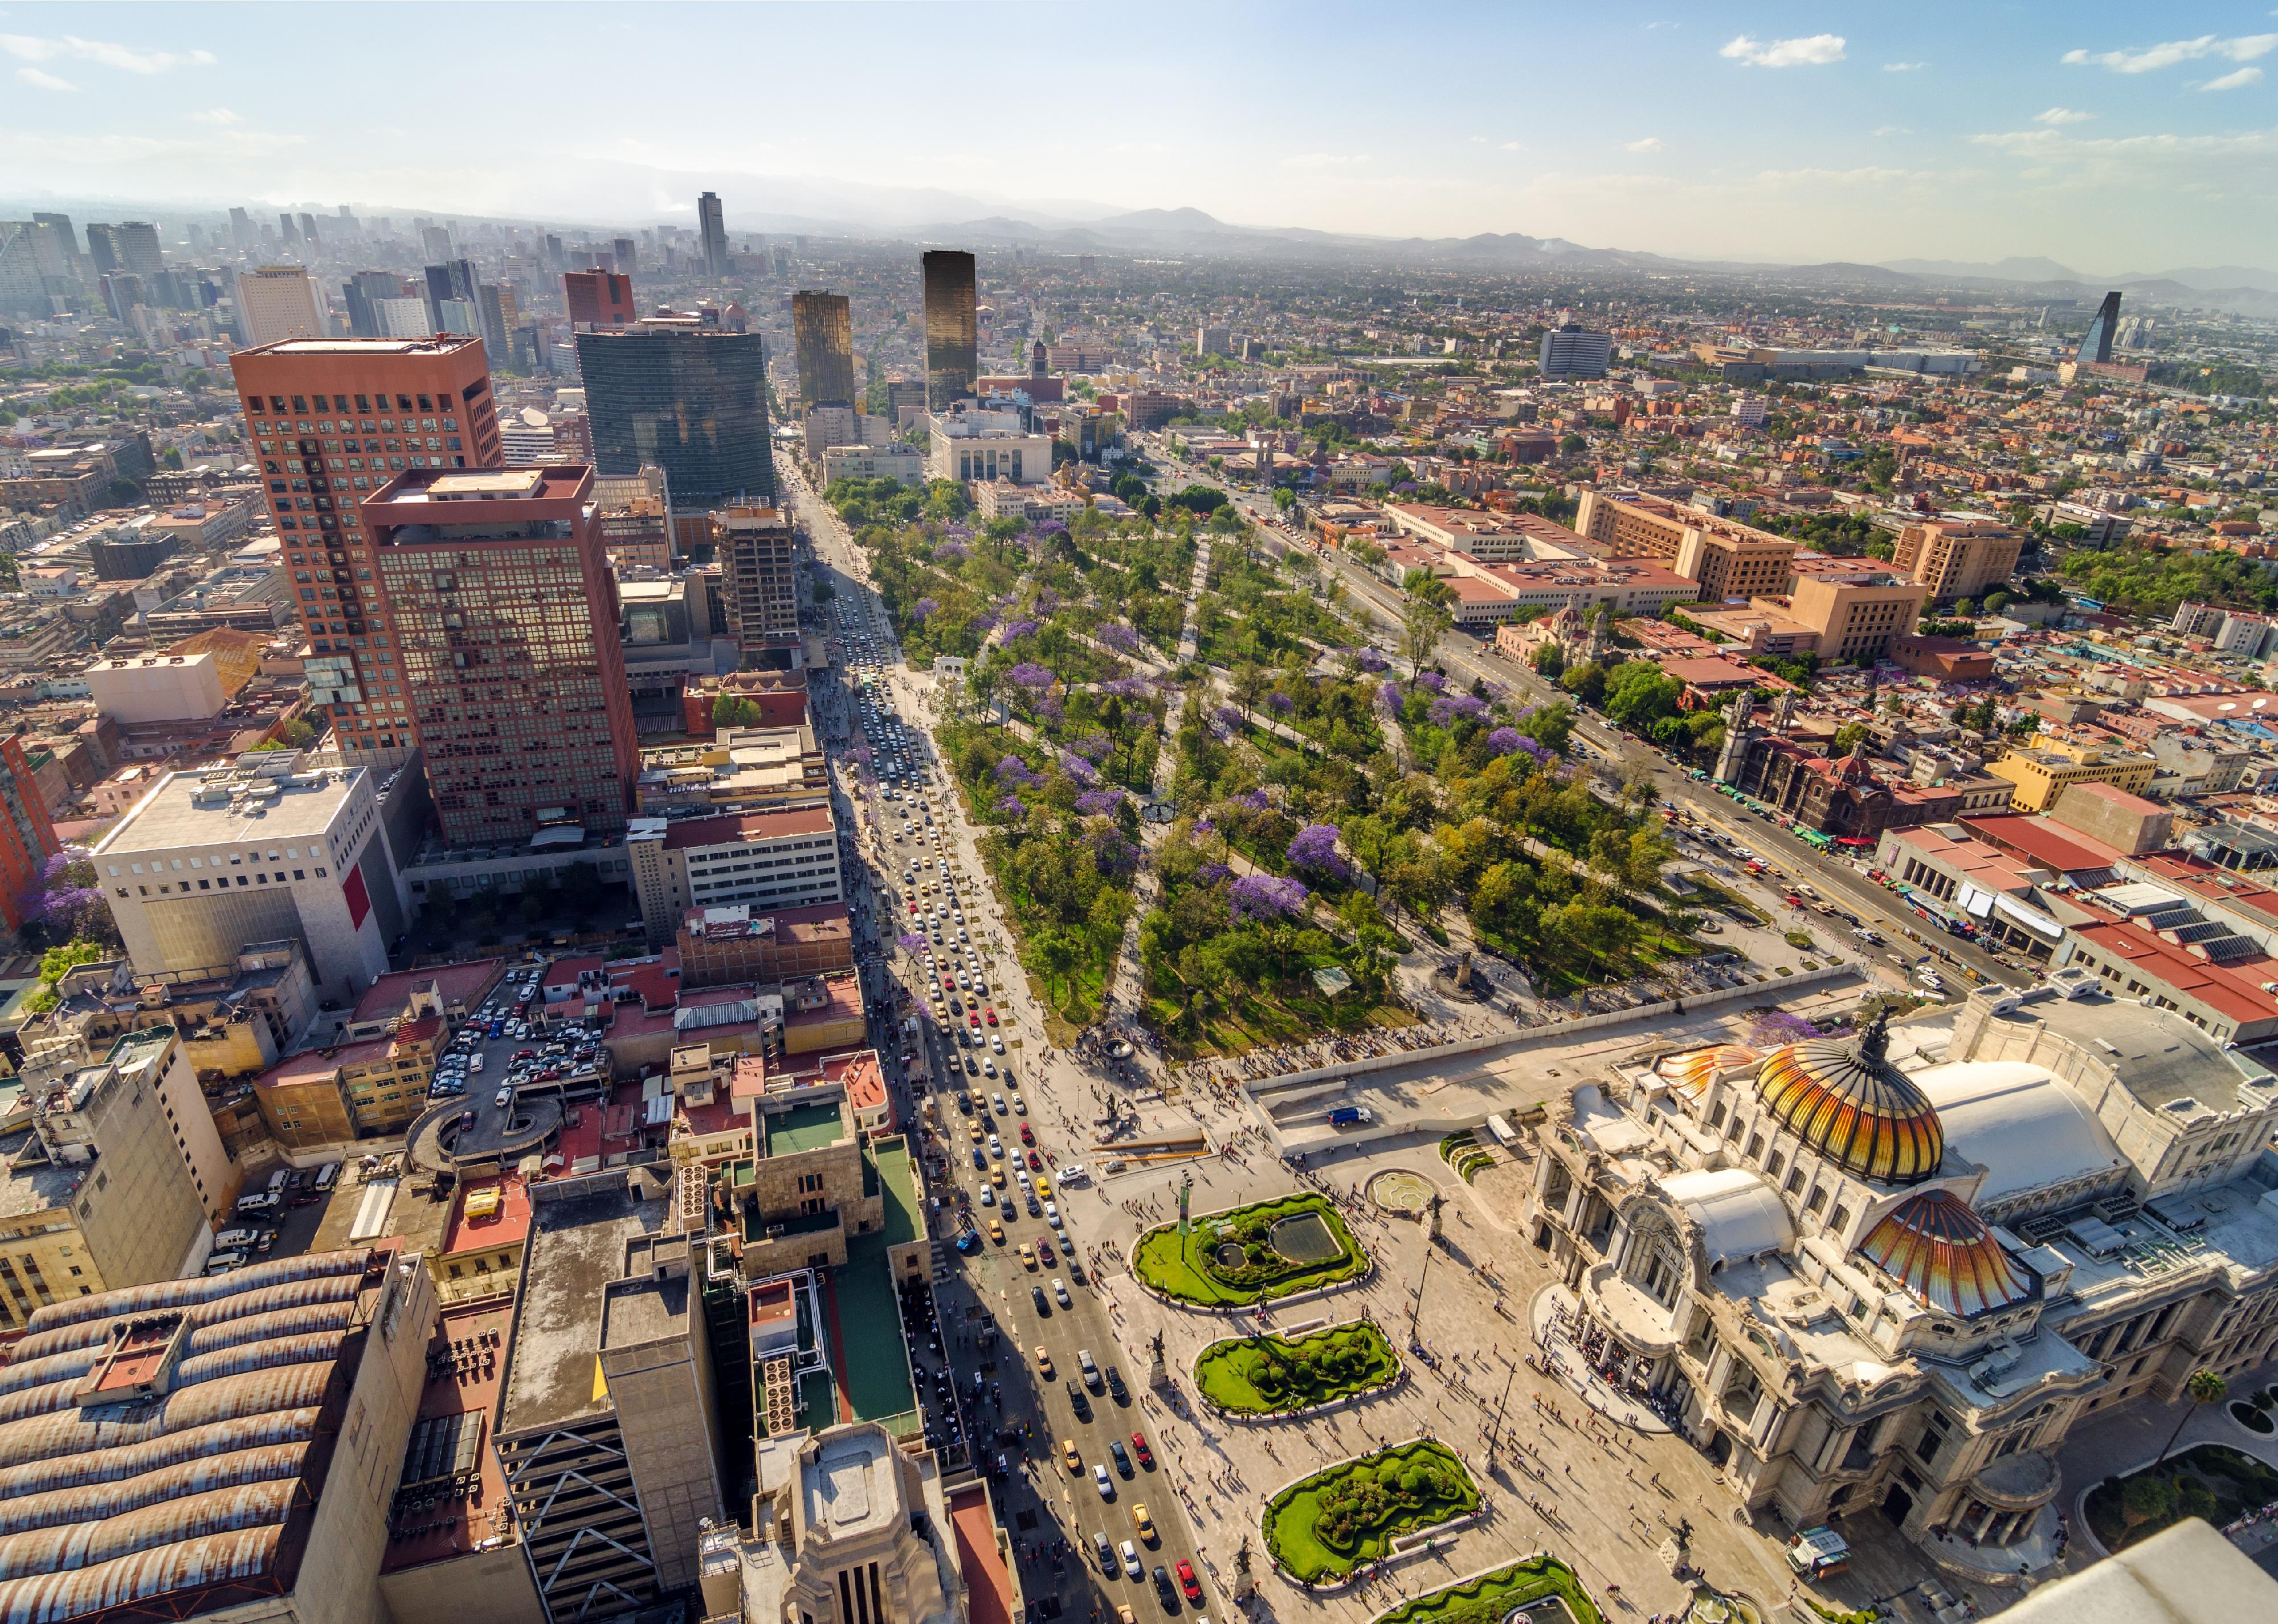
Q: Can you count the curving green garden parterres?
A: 4